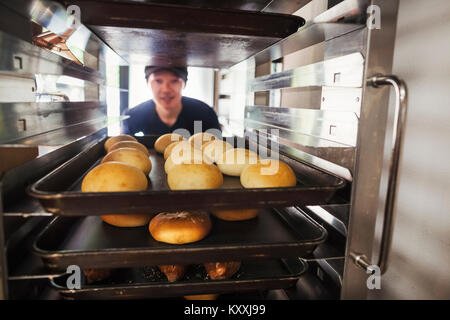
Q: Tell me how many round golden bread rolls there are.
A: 15